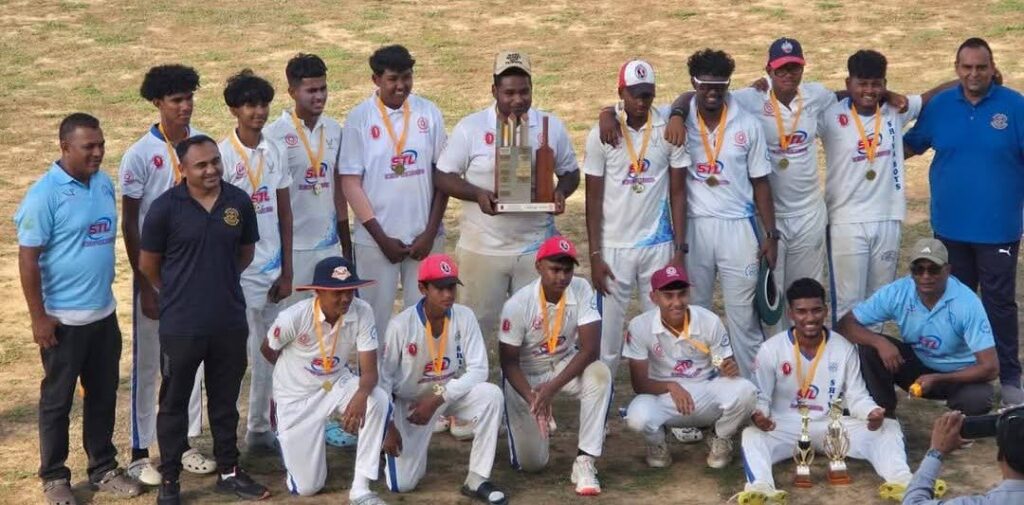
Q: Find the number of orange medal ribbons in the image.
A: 13